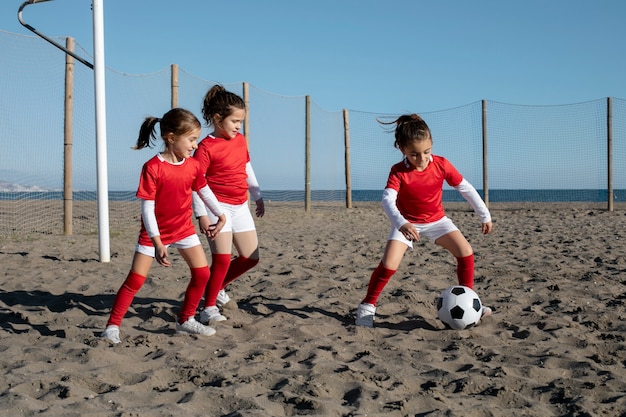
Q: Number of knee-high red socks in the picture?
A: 6